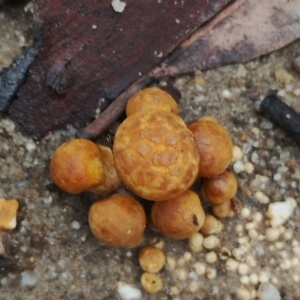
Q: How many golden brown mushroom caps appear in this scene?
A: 9